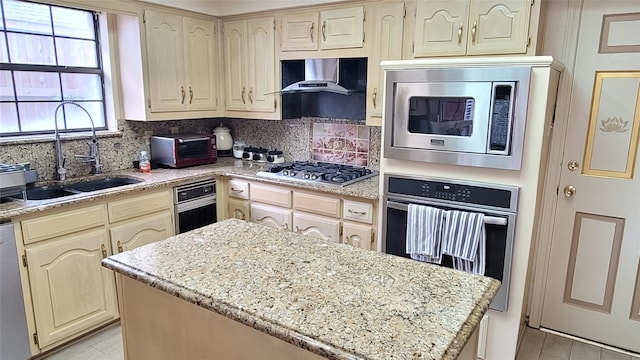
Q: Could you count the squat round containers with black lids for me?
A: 3